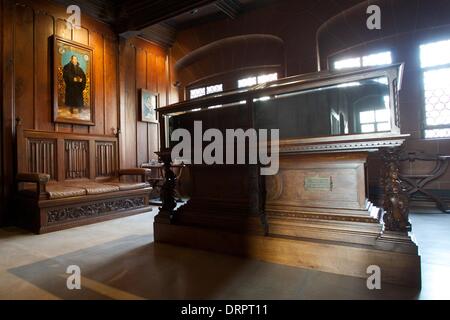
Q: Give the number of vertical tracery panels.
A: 3